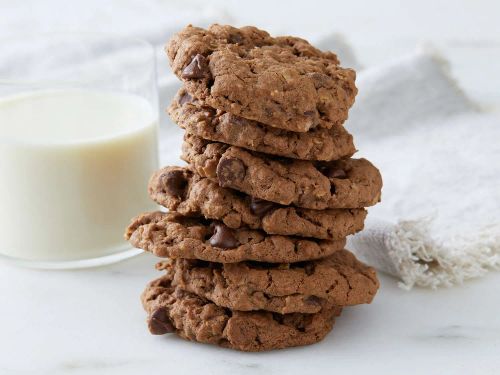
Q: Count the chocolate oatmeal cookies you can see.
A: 7